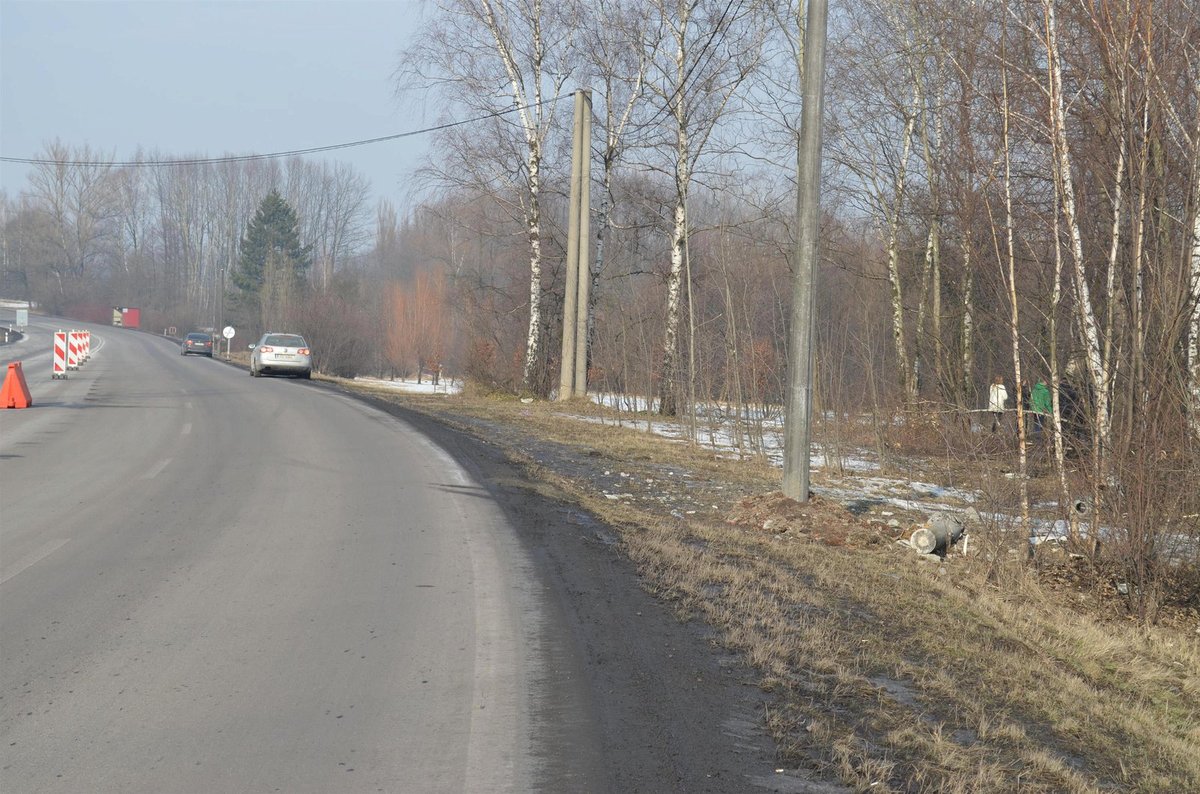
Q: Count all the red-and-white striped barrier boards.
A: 5